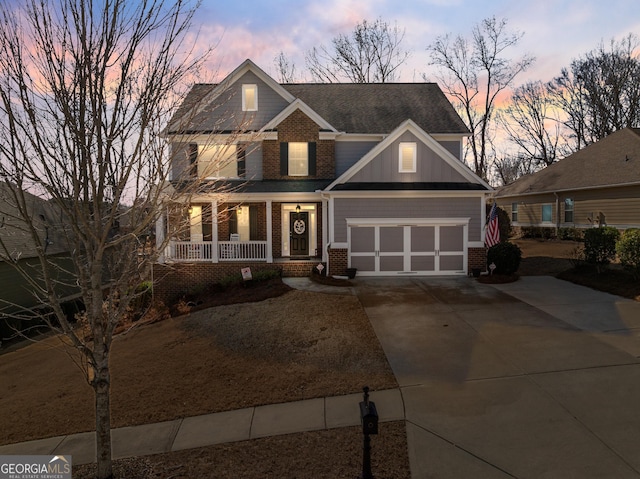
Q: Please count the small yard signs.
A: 3